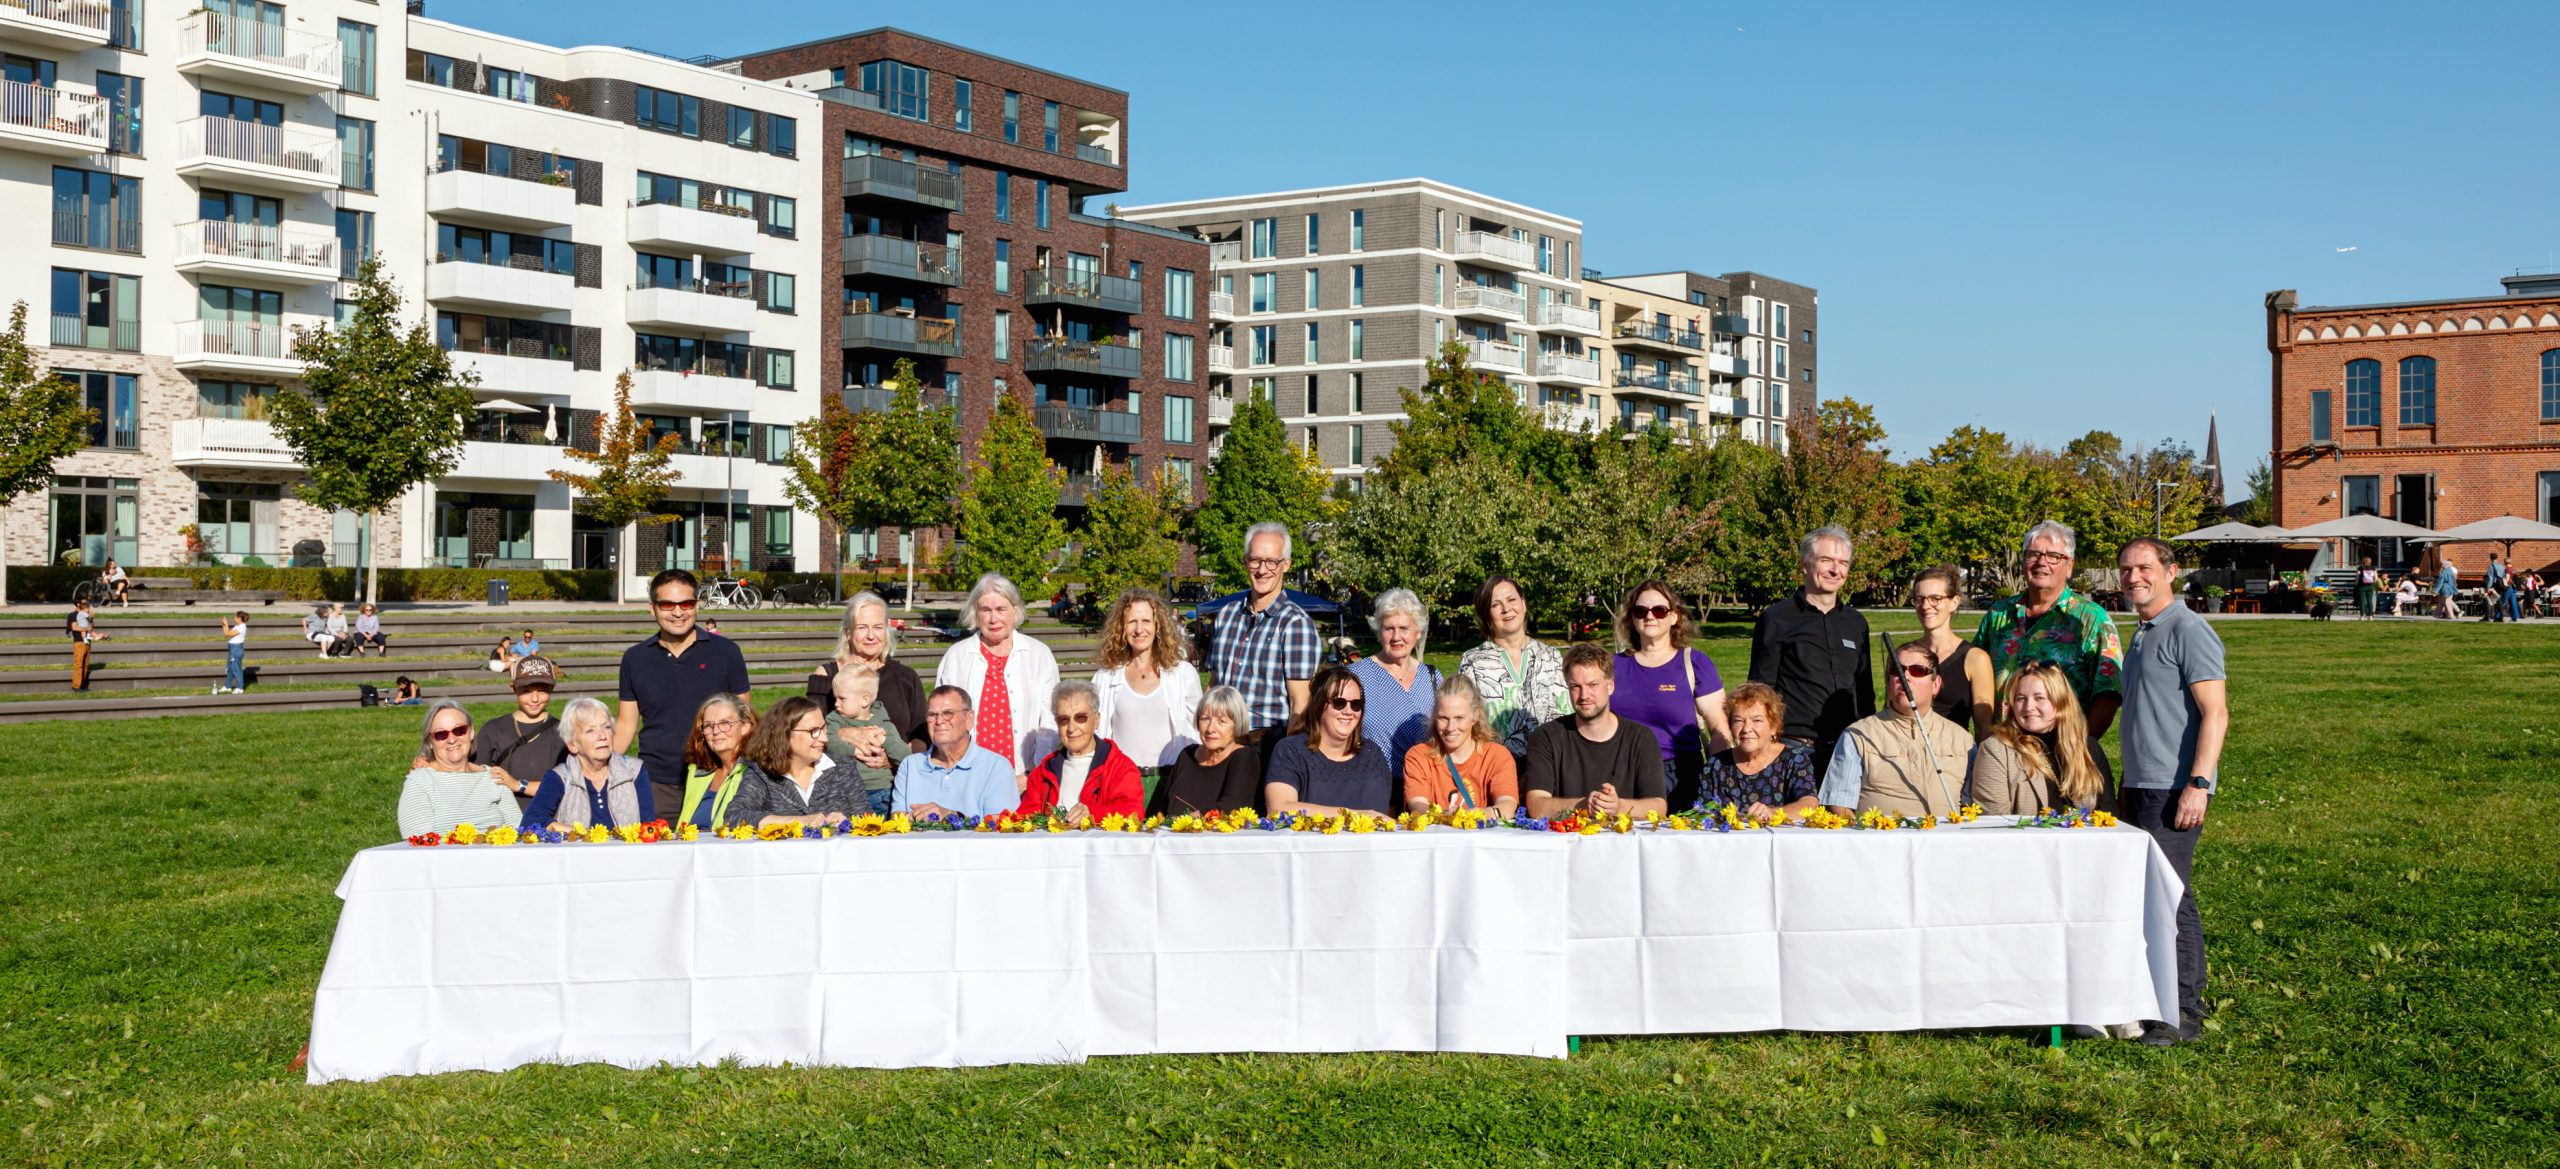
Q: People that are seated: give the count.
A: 13